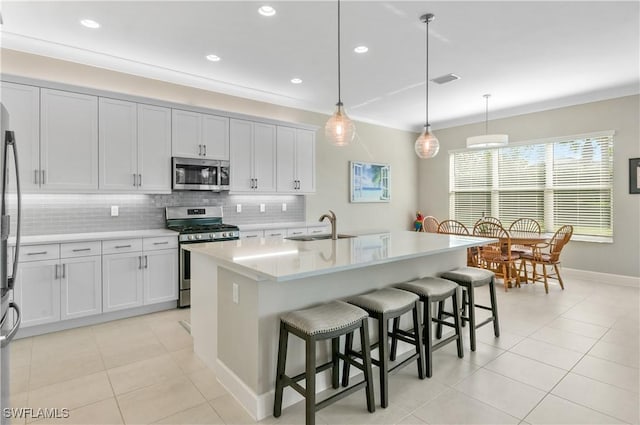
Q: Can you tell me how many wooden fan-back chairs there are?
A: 6